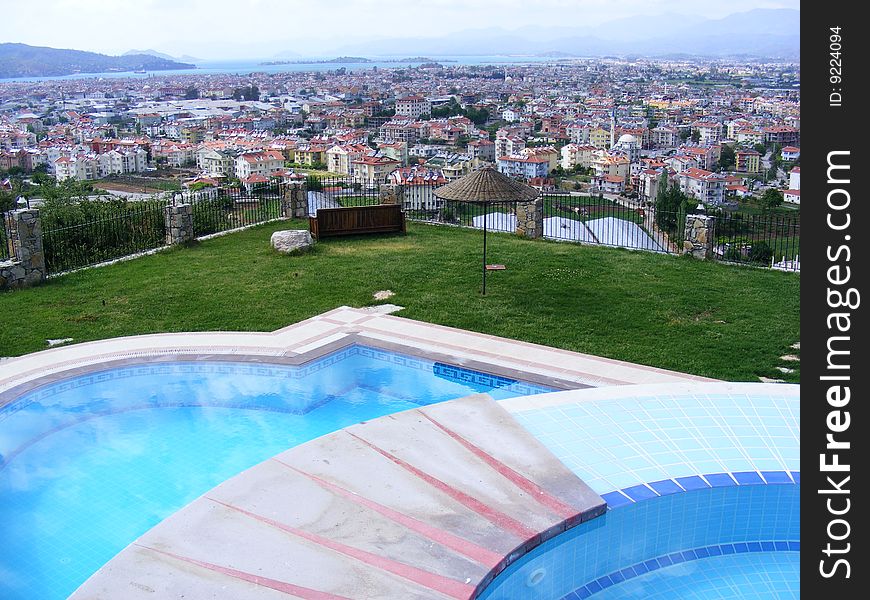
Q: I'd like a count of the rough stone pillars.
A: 6